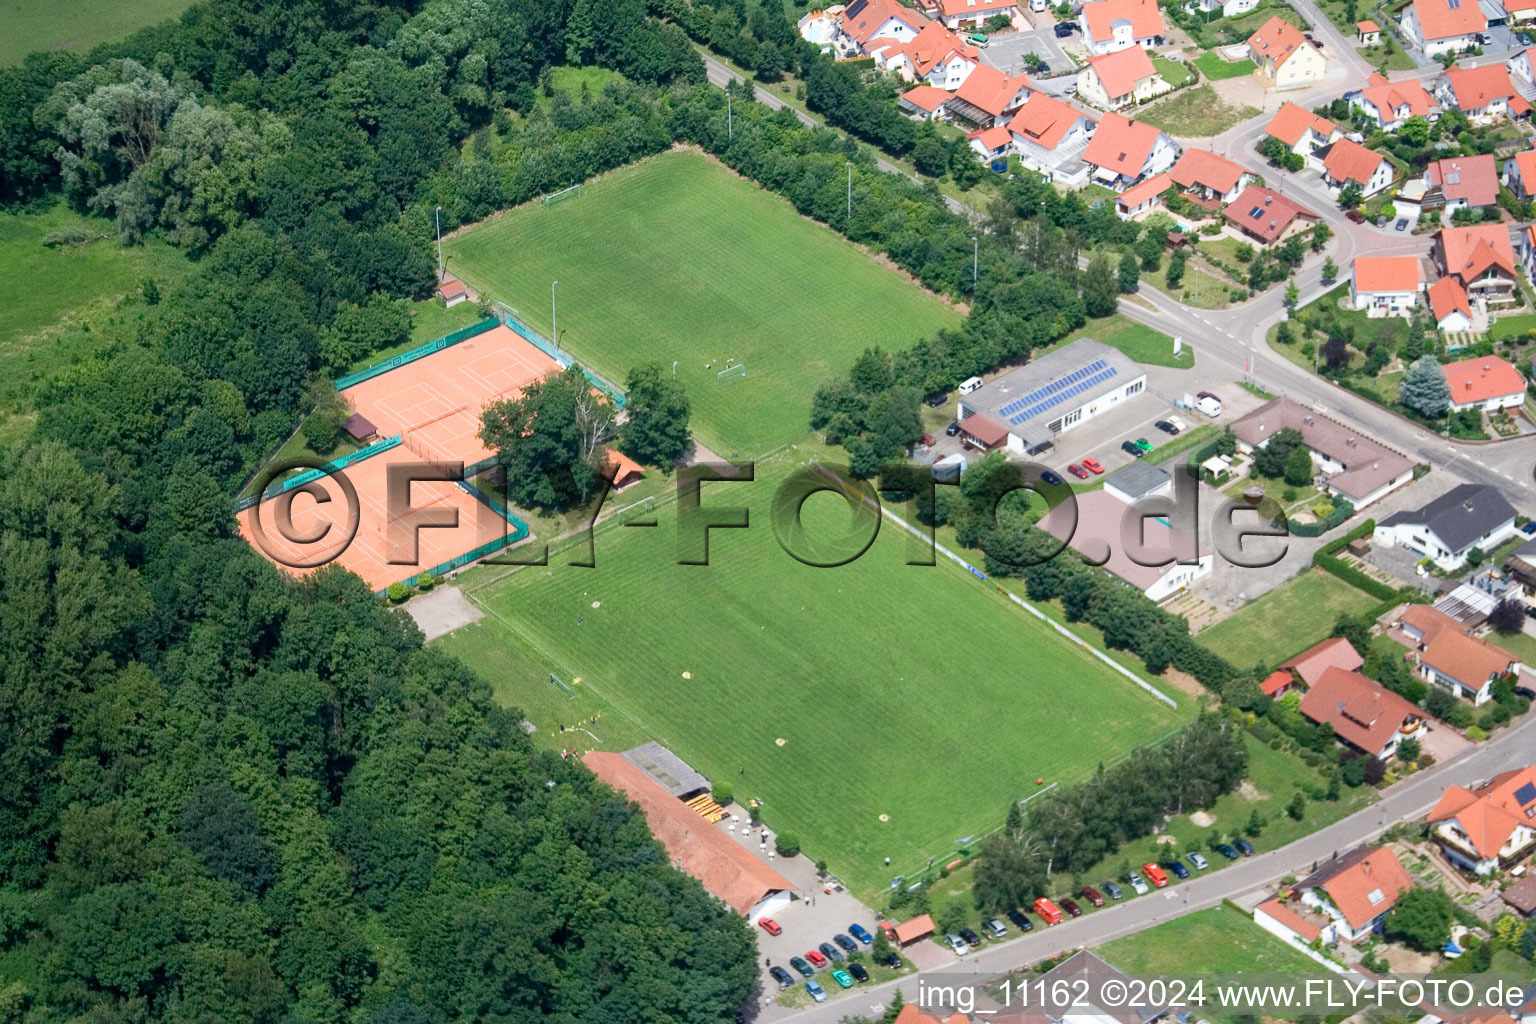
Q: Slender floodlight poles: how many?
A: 6